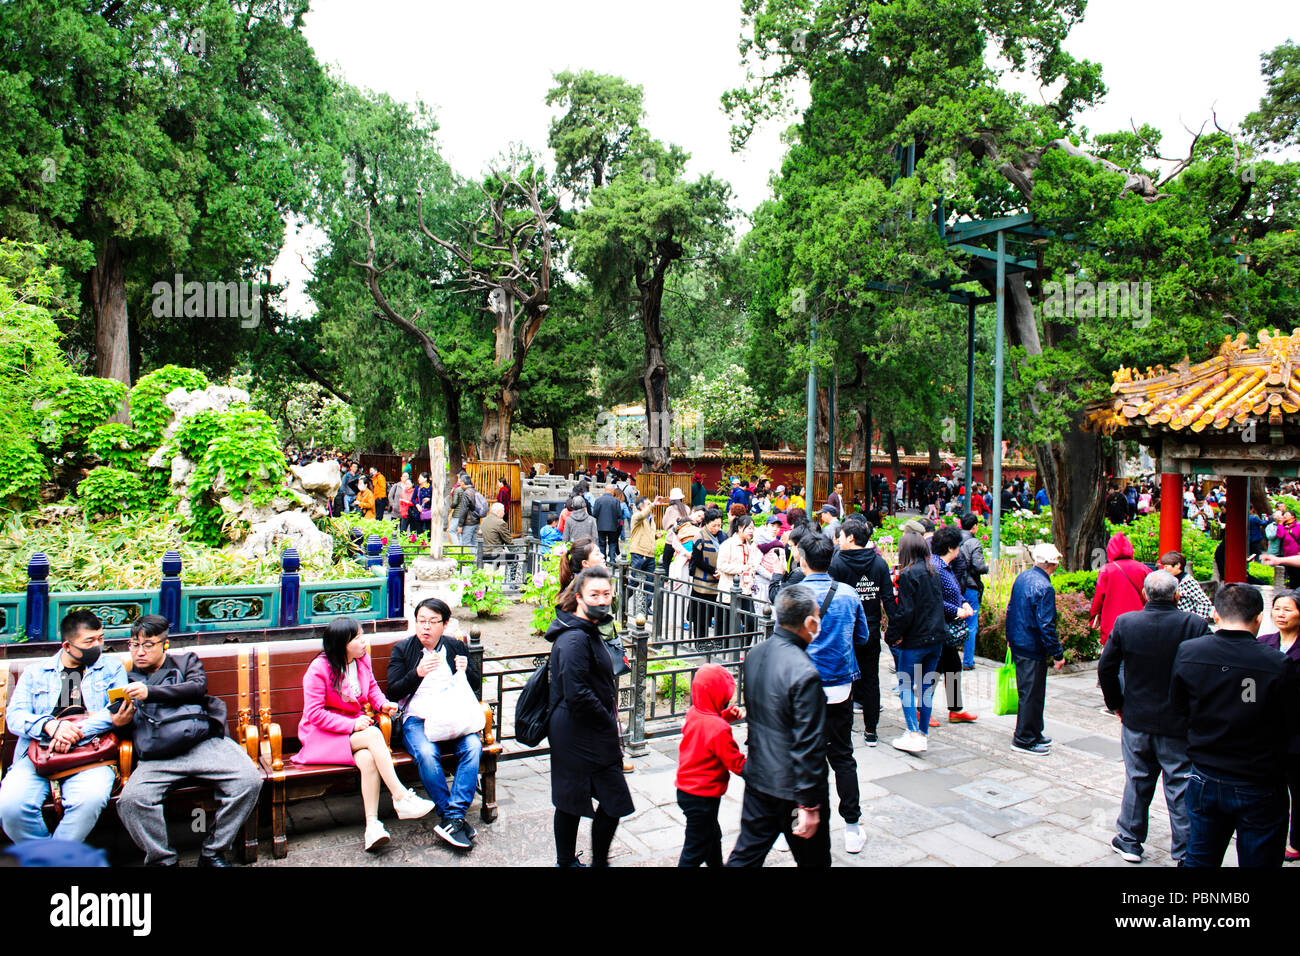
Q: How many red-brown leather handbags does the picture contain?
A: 1